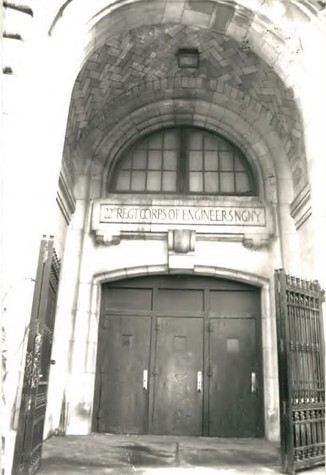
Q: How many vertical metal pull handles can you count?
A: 3